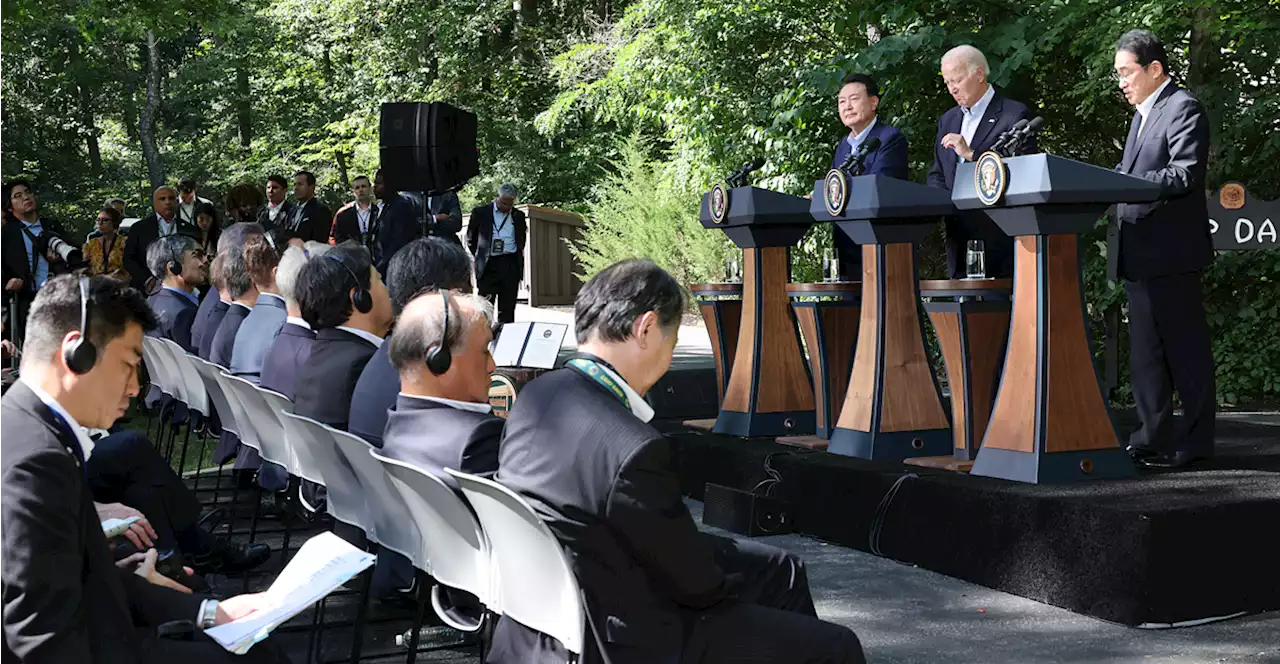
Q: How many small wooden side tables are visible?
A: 3